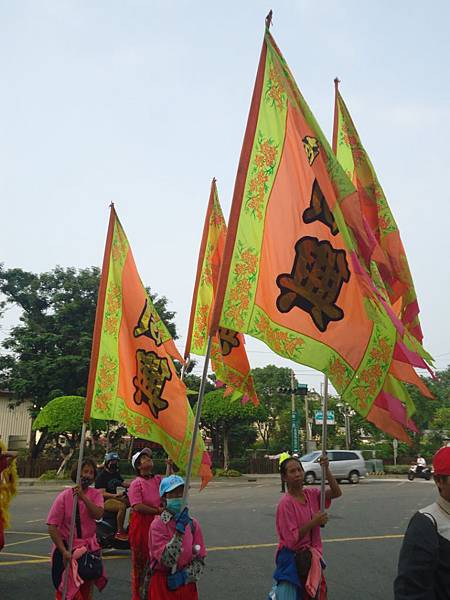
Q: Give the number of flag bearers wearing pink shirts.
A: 4